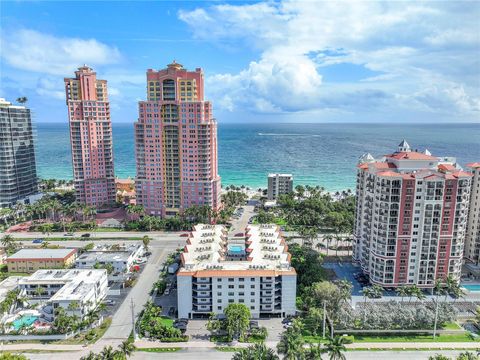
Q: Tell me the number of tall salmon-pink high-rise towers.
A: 2